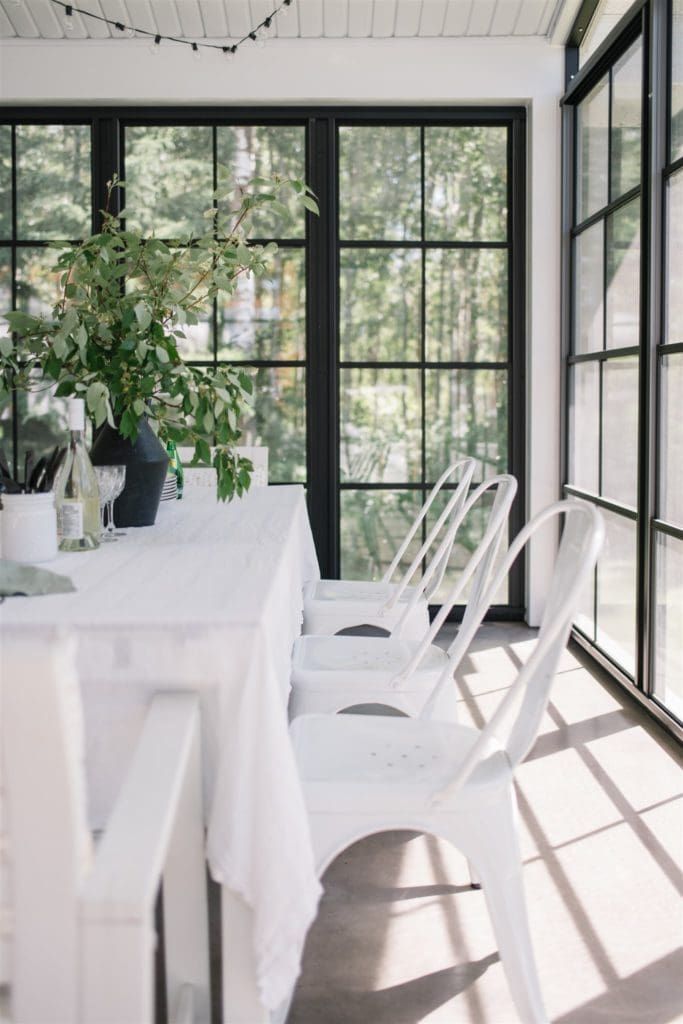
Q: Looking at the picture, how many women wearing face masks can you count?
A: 0